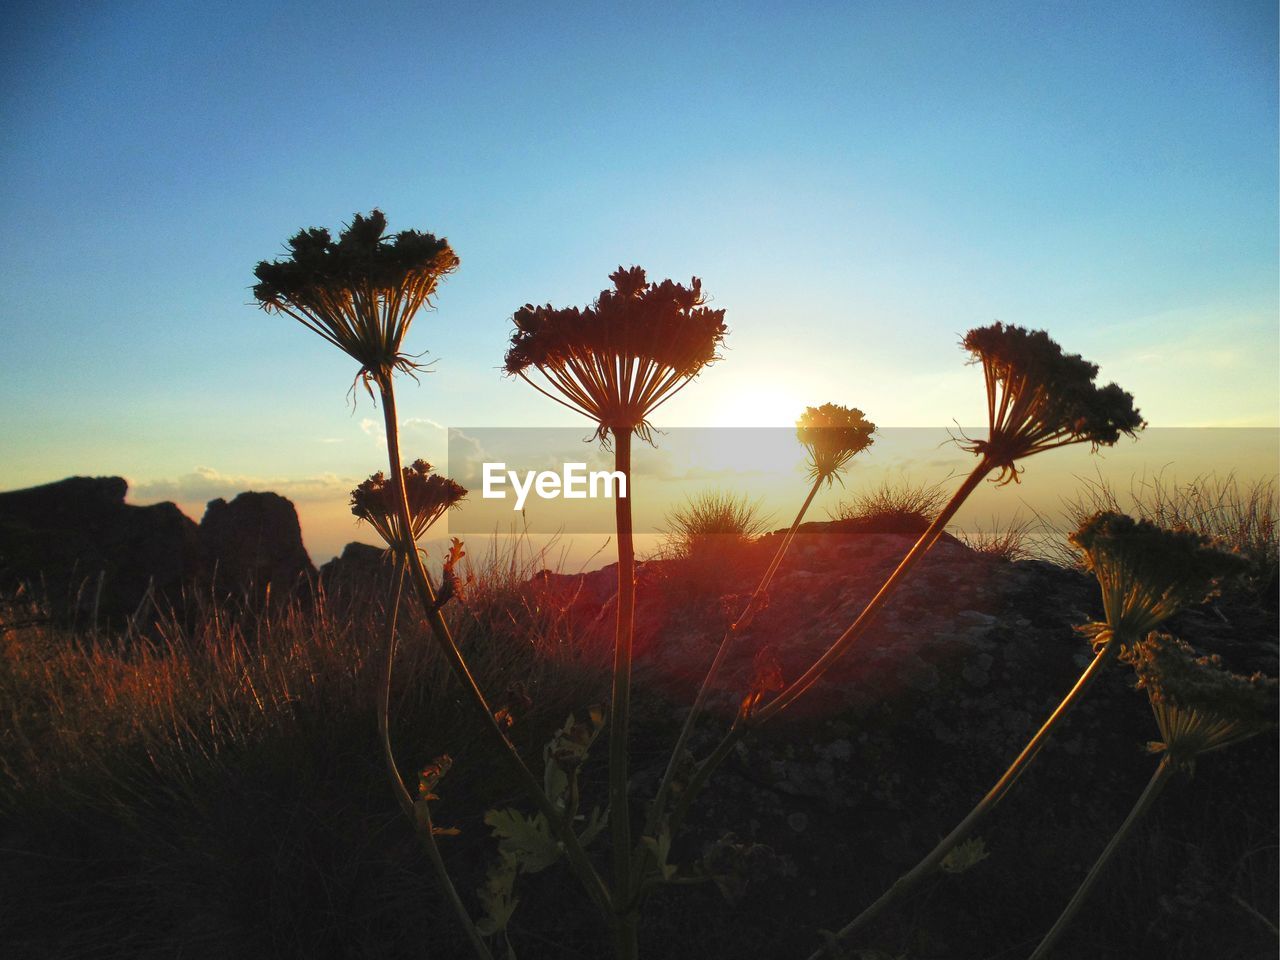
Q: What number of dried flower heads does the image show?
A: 7